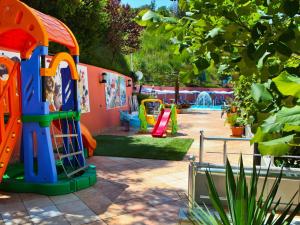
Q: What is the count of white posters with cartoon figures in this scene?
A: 3